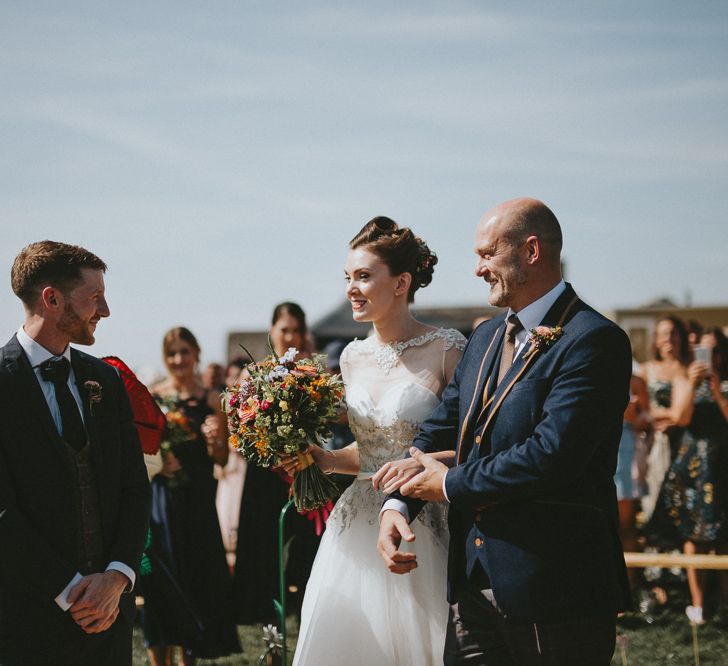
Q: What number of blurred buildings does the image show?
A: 2